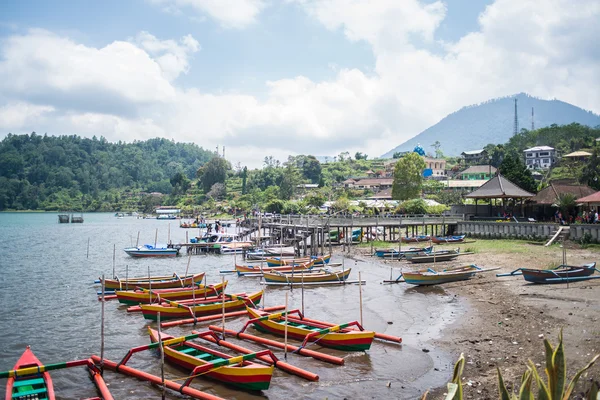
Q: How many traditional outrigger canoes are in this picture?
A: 15